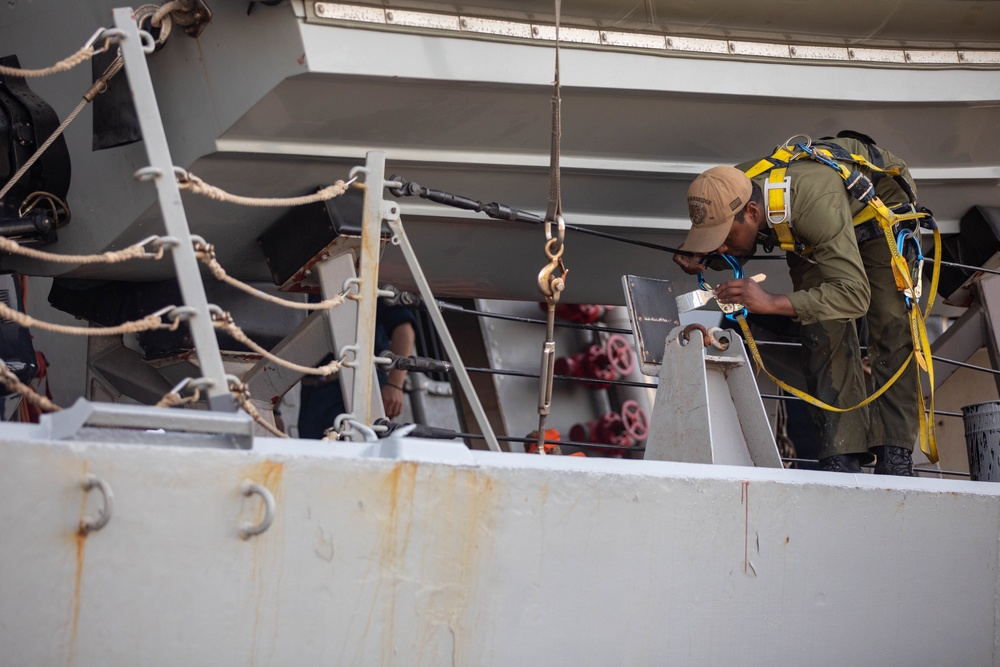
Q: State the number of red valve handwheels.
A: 2